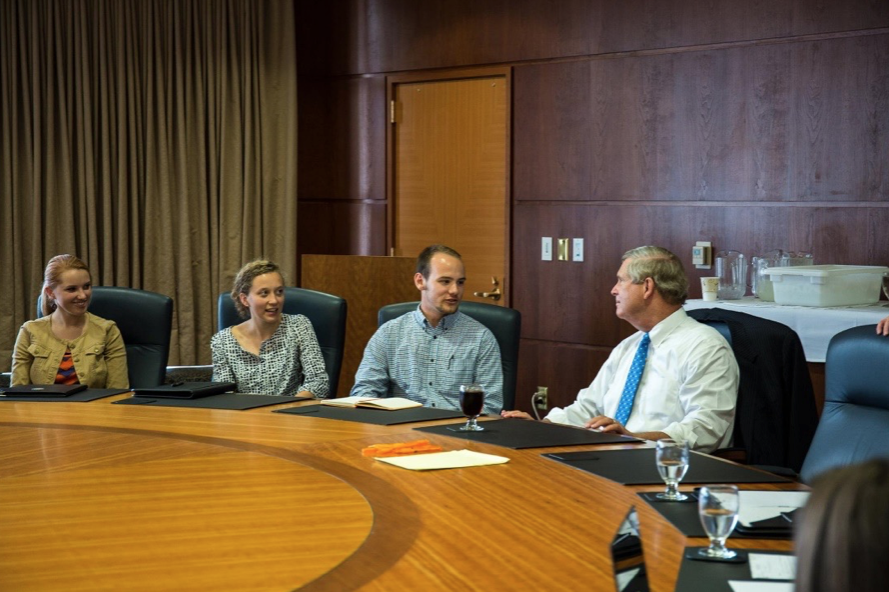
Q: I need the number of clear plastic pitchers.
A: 3